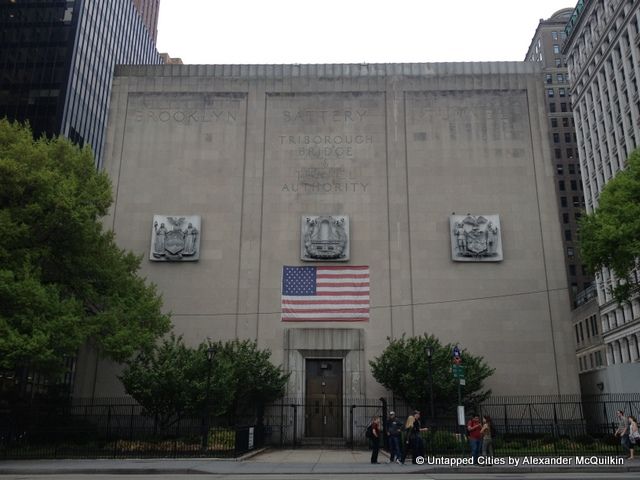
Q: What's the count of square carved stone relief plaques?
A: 3